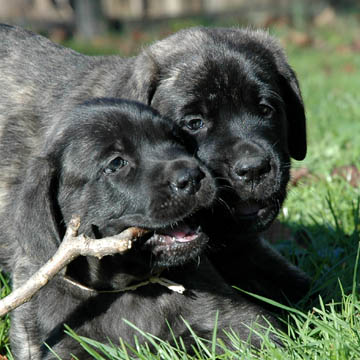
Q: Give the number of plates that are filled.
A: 0